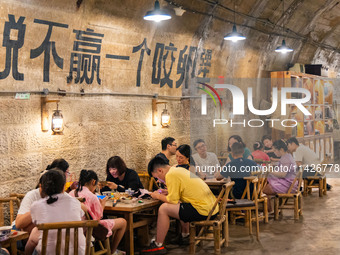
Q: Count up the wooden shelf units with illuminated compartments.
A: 1